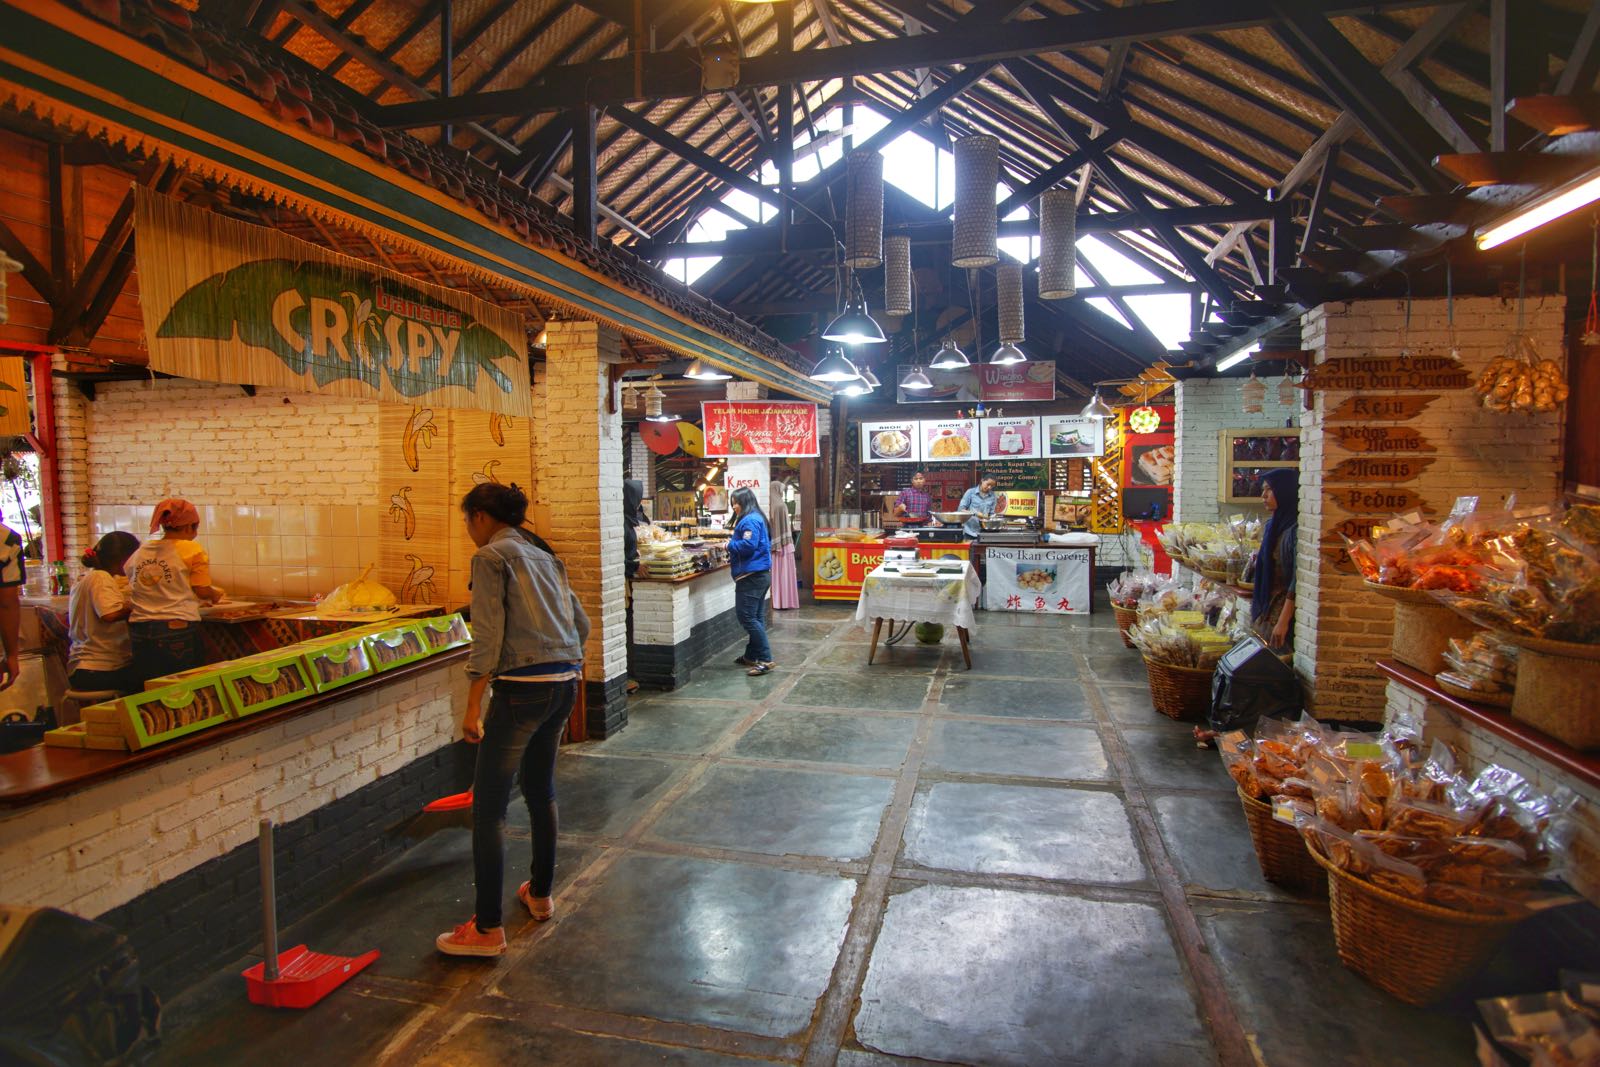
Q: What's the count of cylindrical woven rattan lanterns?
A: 5